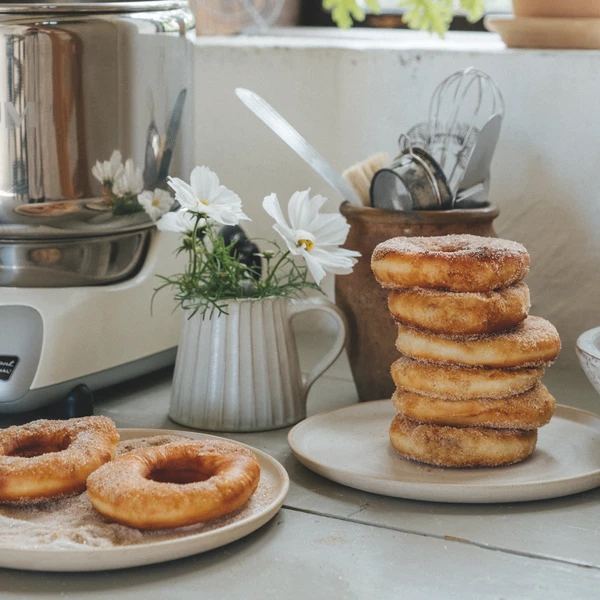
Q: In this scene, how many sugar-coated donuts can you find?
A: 8